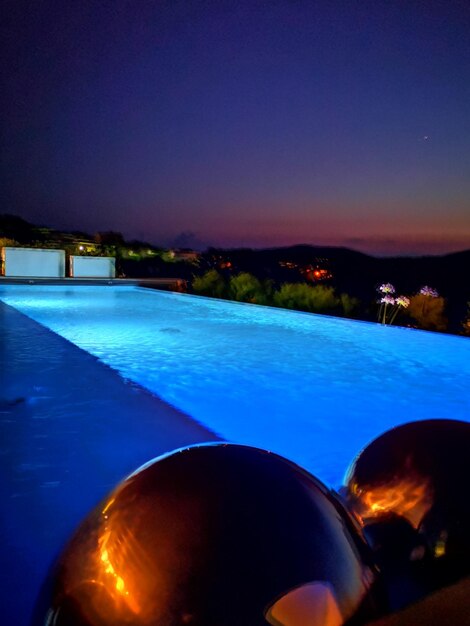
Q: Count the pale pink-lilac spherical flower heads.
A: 4